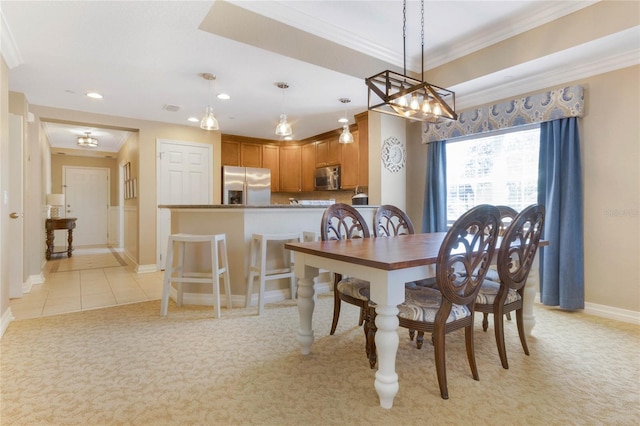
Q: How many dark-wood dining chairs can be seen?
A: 5